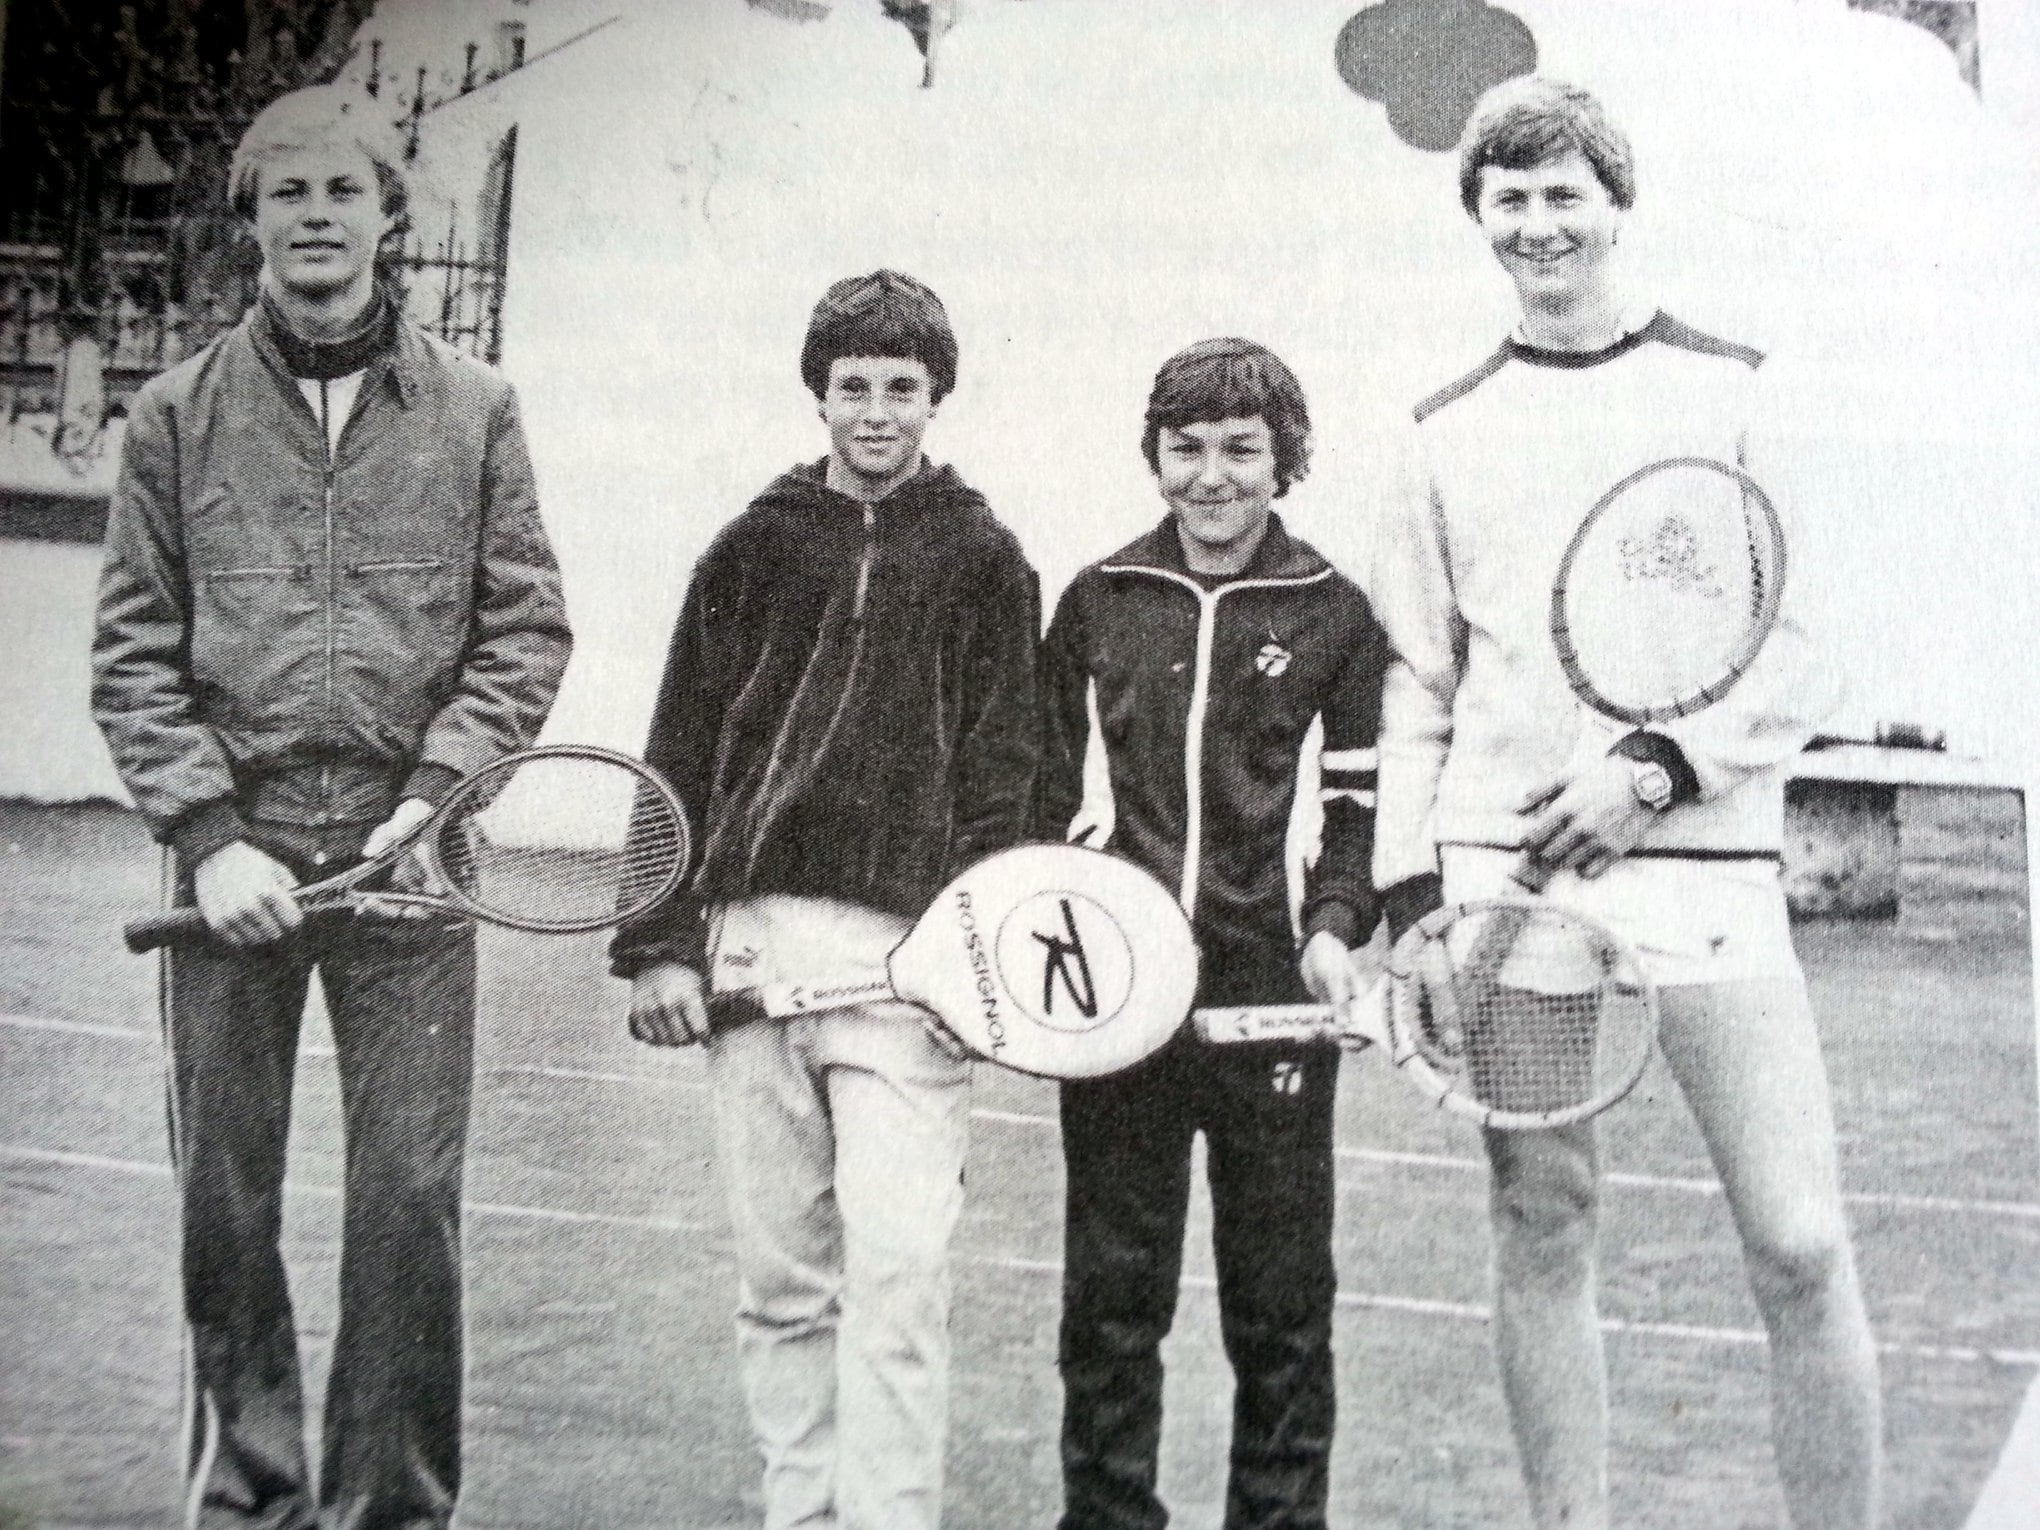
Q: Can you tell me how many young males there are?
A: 4